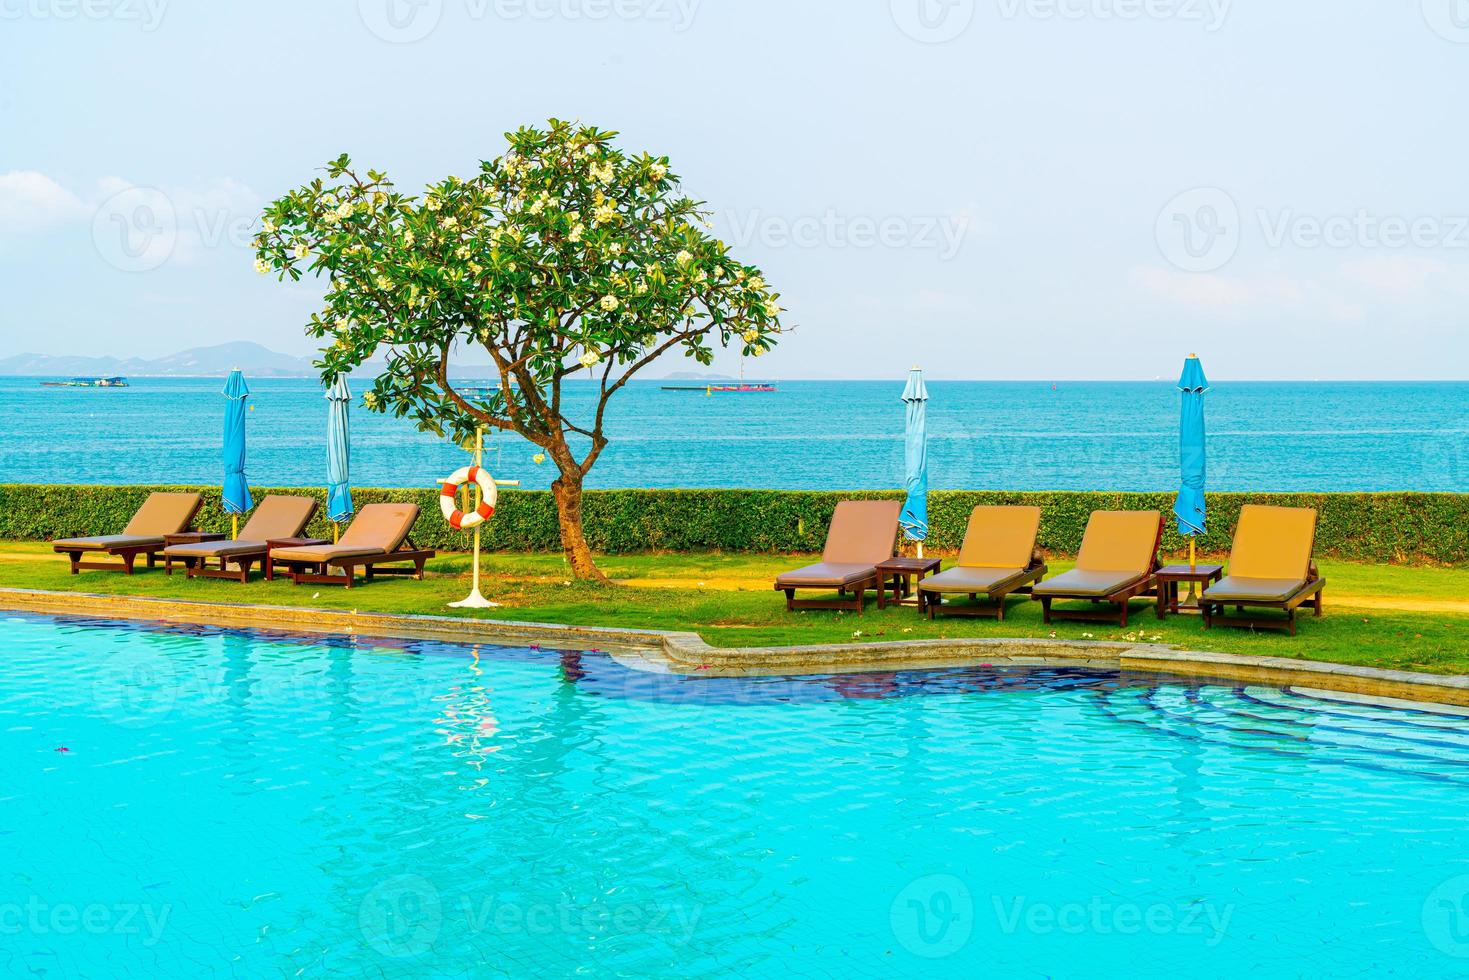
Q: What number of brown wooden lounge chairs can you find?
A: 7